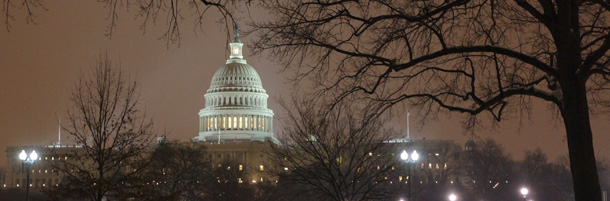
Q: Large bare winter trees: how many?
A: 3